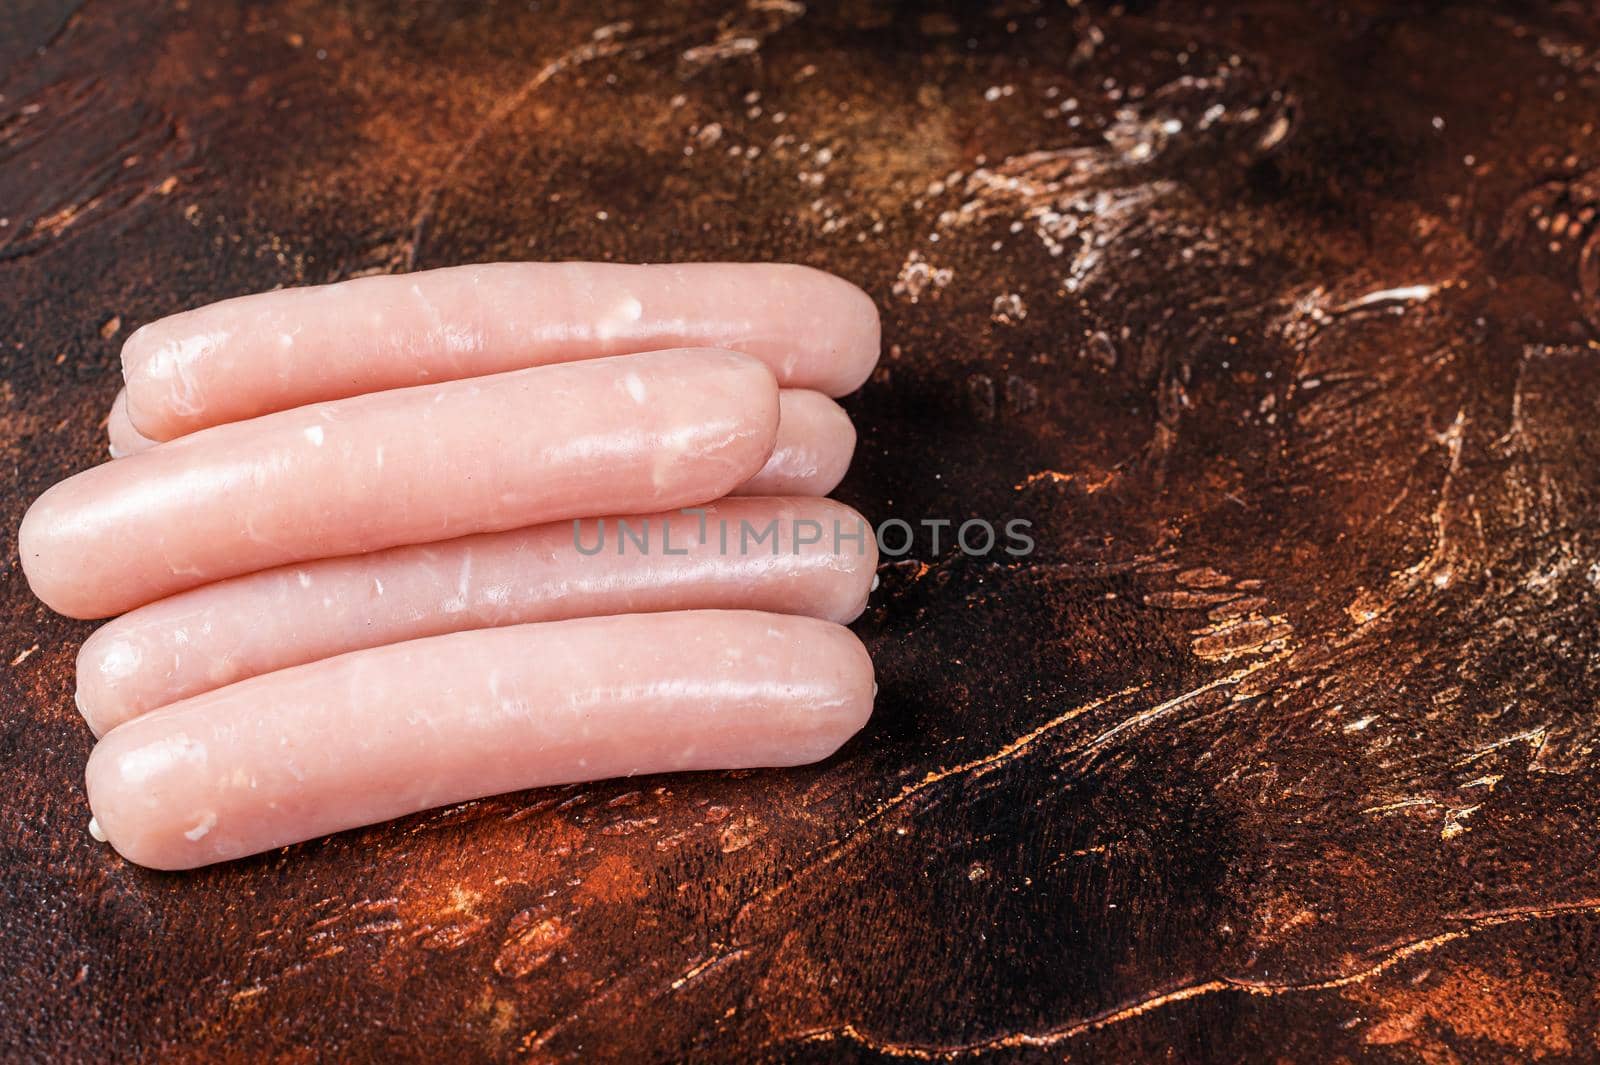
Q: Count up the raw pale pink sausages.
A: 5